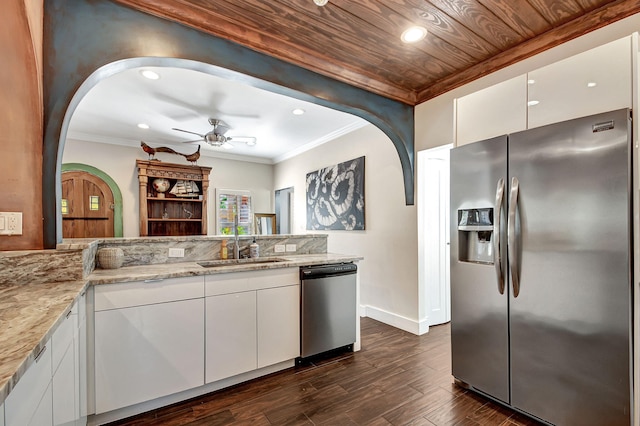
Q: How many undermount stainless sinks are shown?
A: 1